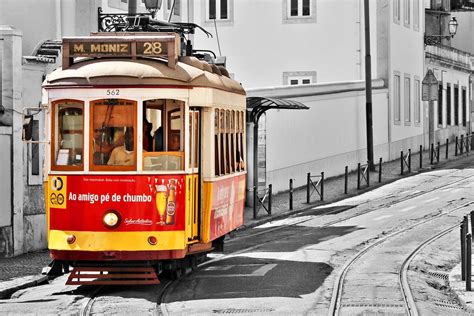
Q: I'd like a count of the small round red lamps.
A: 2